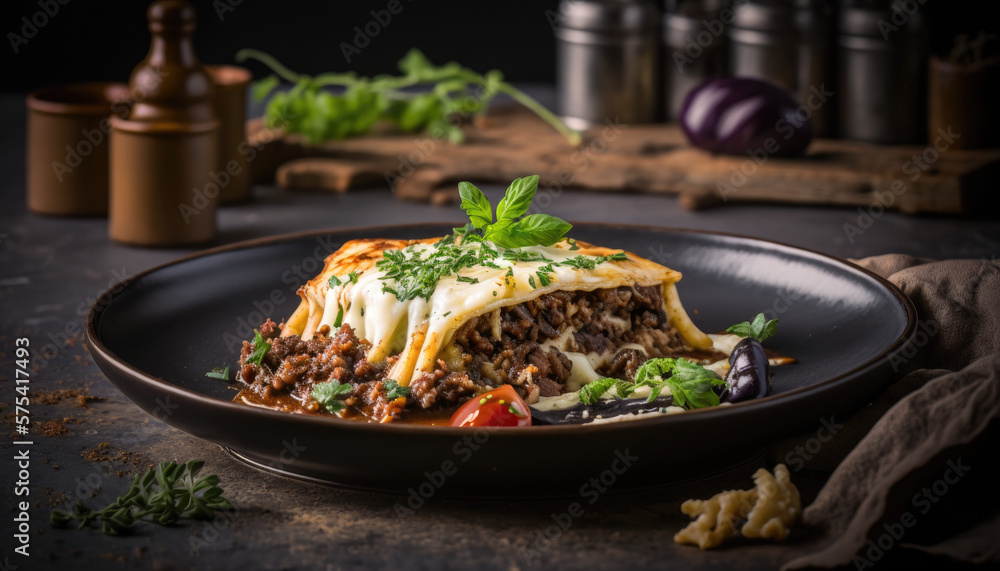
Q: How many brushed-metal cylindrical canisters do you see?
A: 4